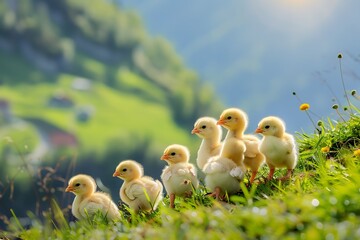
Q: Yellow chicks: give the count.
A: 6